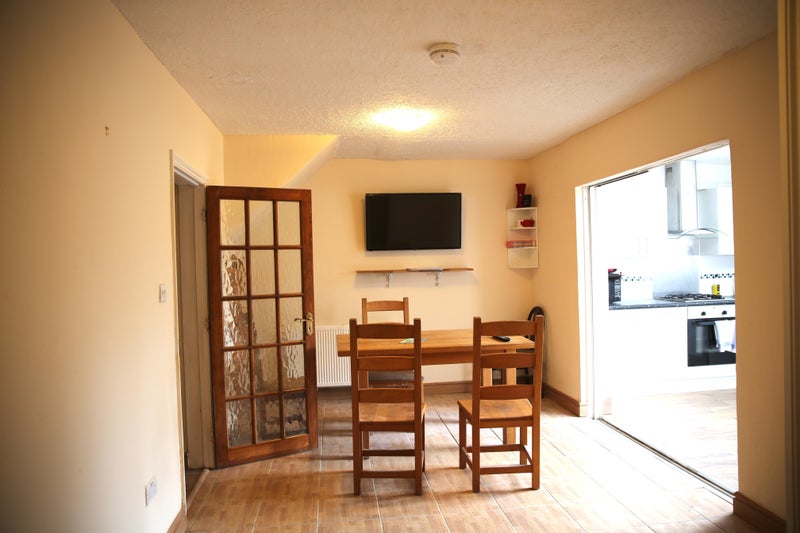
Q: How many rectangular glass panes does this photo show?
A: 15